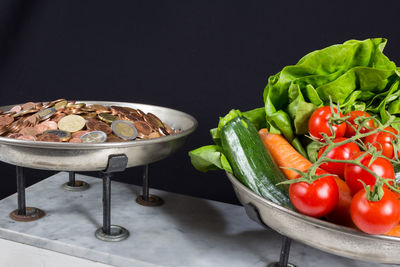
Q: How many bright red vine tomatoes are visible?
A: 7